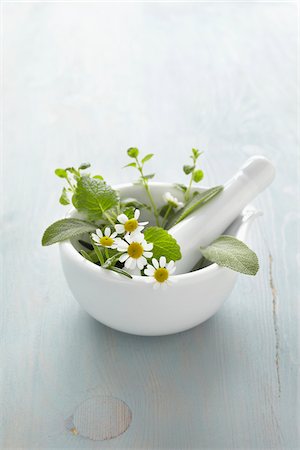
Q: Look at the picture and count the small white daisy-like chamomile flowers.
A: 5